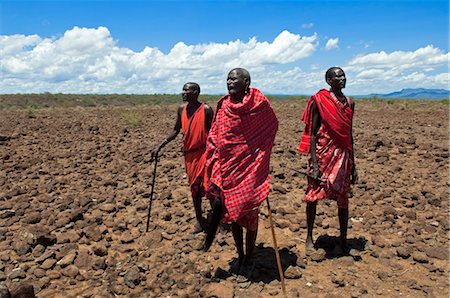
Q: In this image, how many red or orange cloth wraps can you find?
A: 3